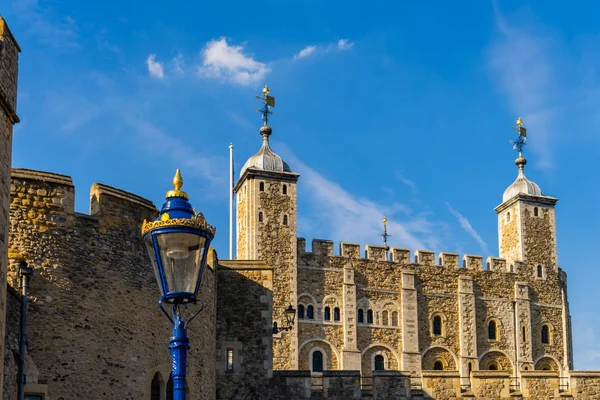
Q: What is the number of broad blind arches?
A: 5